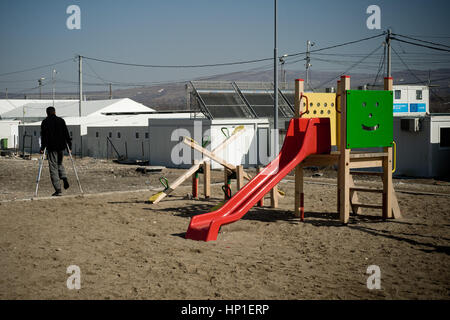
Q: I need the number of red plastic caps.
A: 4